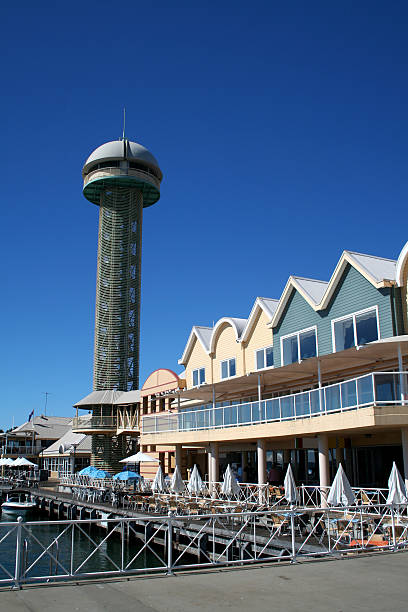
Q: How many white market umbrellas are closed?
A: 7